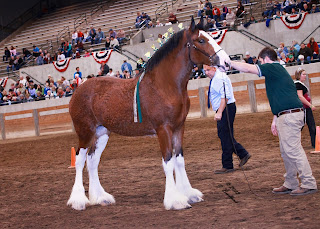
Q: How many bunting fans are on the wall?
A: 5